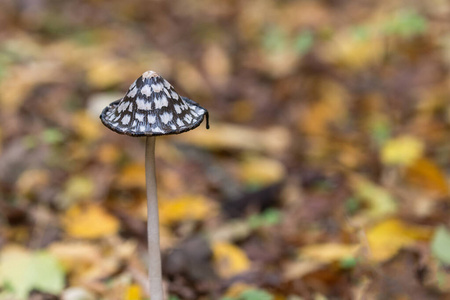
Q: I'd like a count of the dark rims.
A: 1